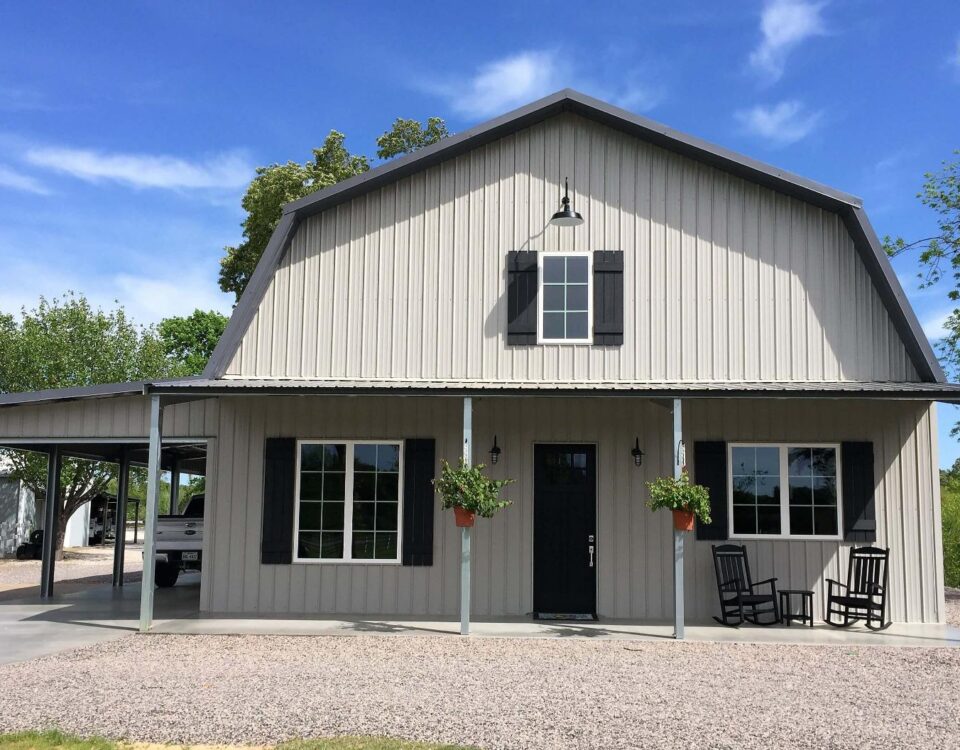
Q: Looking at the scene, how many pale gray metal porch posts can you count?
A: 3